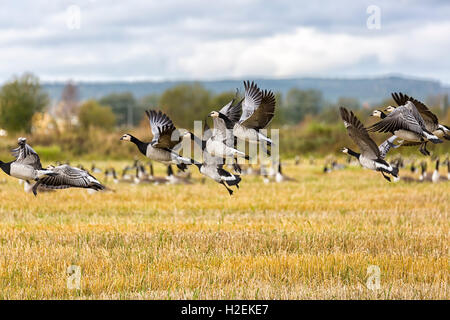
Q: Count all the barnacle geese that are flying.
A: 9